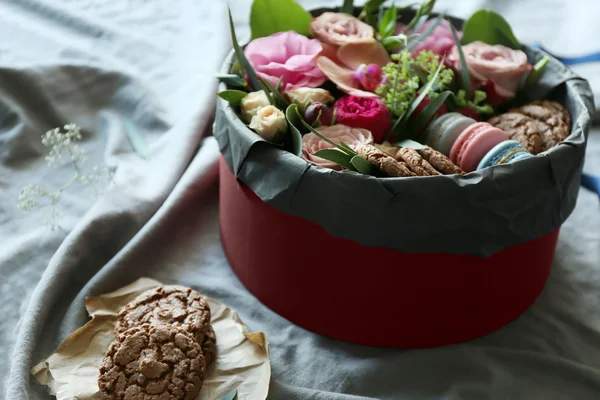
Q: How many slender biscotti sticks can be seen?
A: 0